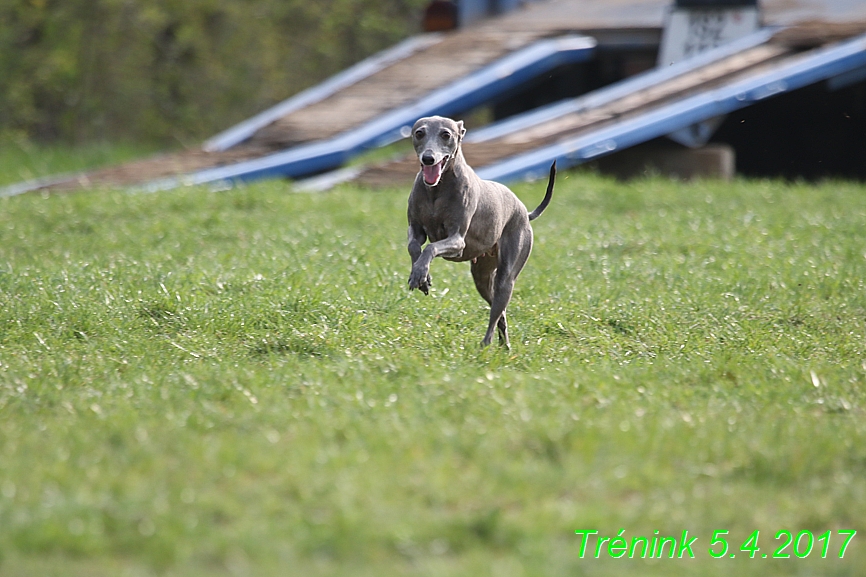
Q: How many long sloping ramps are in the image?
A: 2